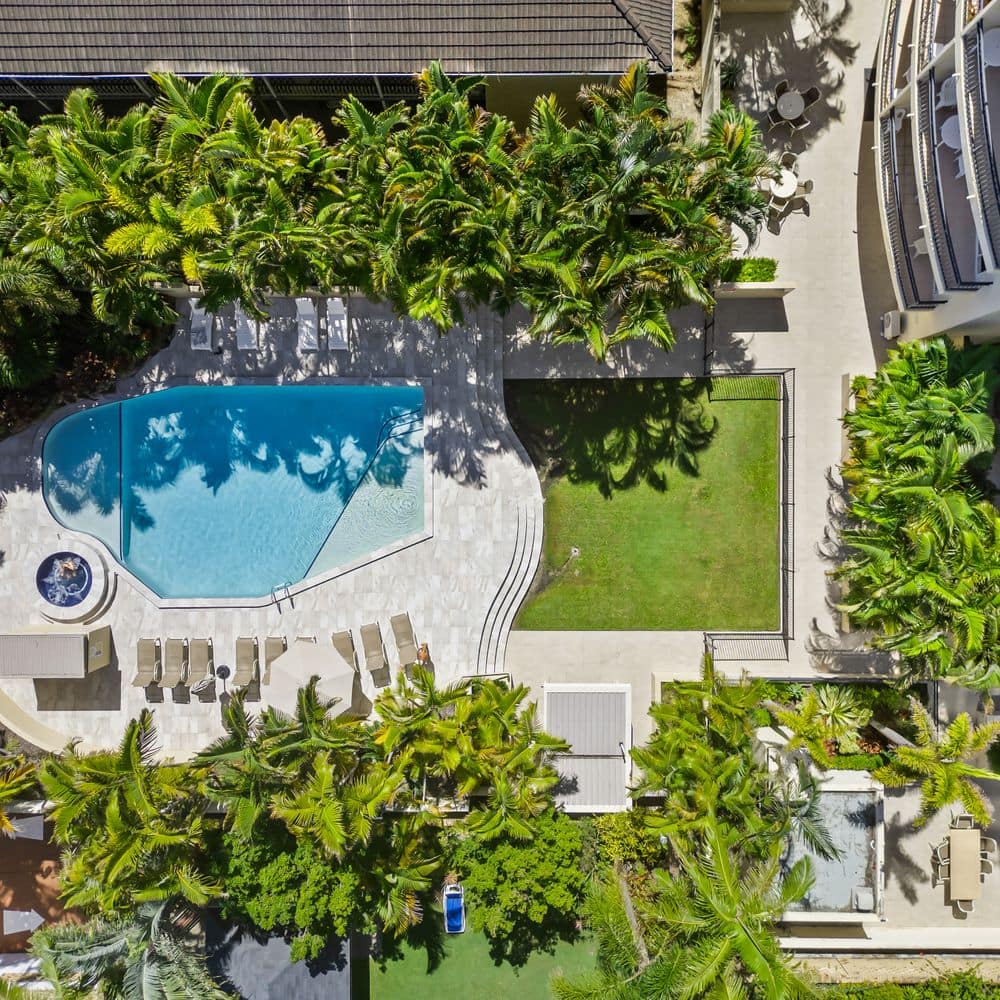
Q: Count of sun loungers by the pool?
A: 13